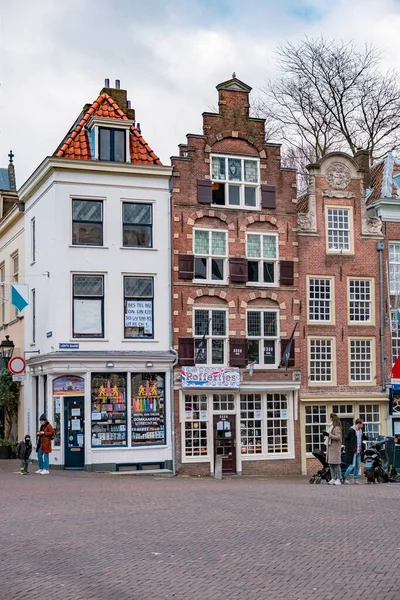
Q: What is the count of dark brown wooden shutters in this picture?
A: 8